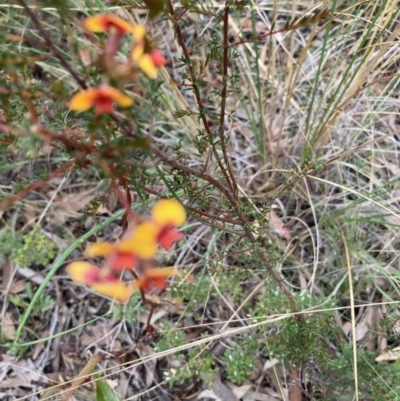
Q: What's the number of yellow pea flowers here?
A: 7